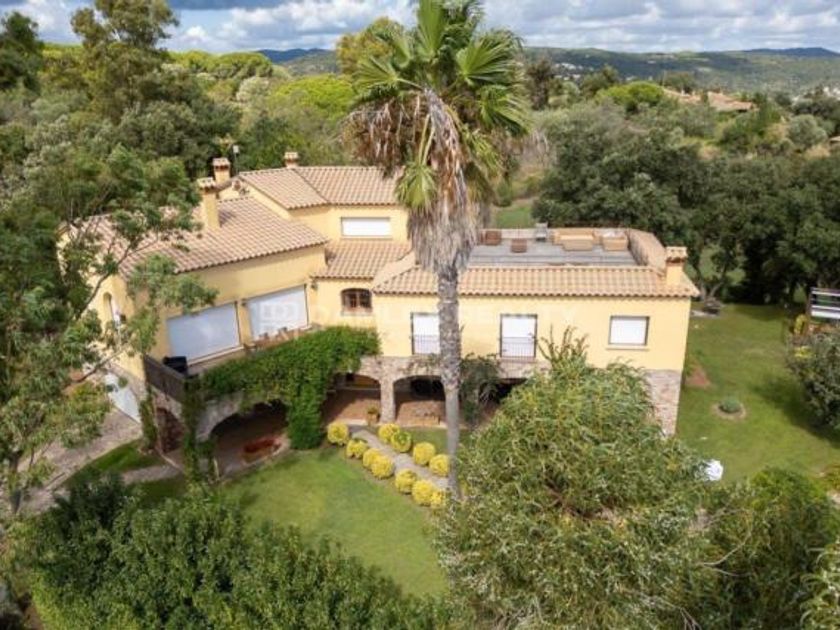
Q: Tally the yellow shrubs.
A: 11